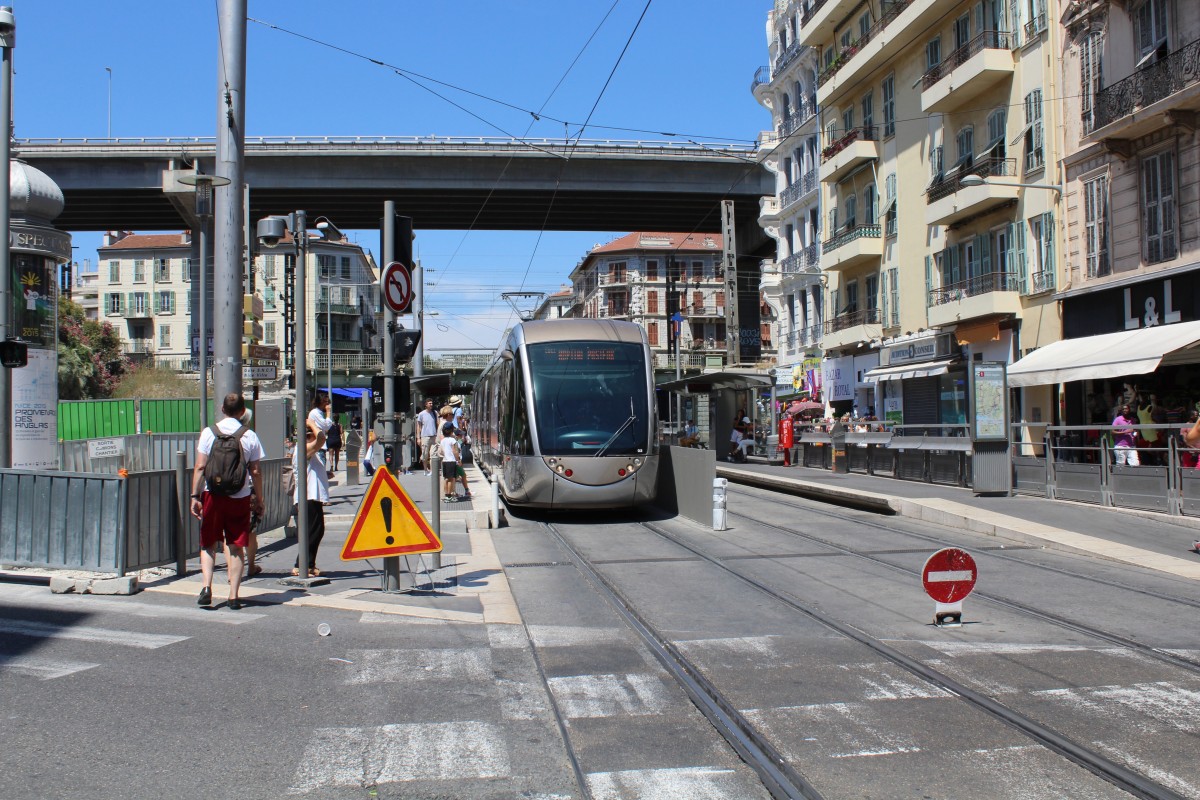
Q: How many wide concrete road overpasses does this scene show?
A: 1